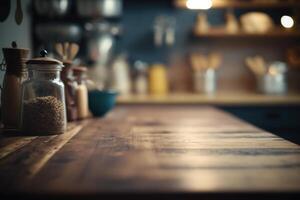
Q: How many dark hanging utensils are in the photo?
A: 2